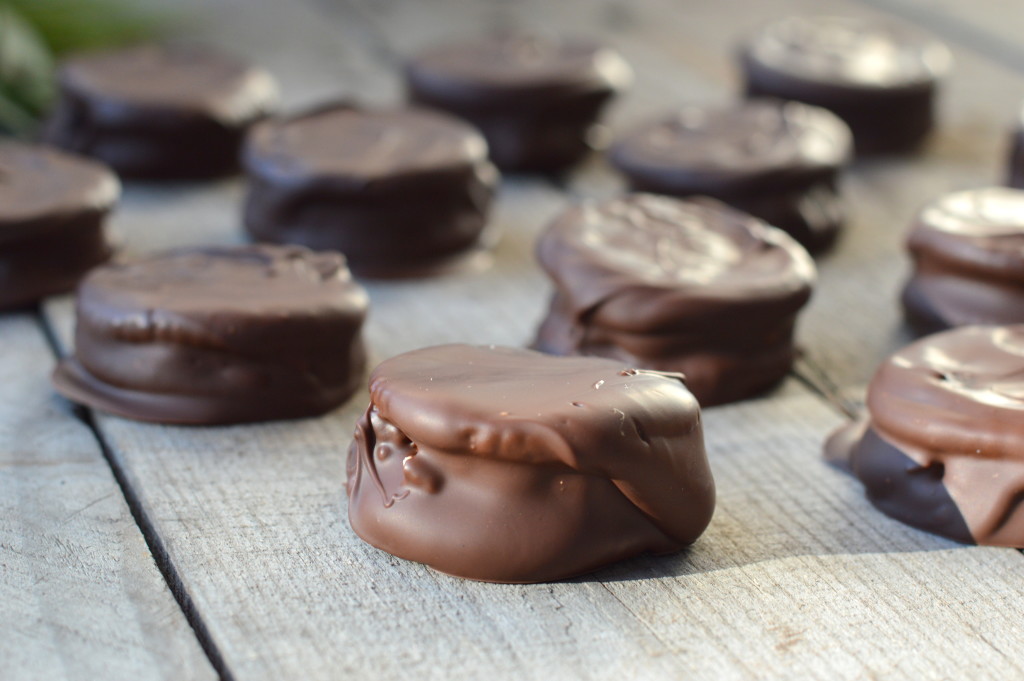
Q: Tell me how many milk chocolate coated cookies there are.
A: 4